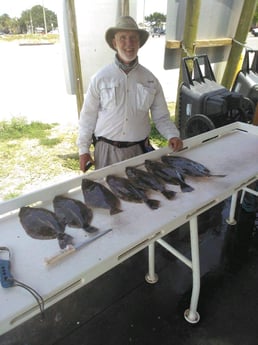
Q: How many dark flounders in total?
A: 7